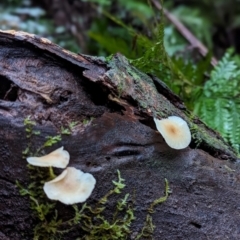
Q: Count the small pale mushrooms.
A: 3